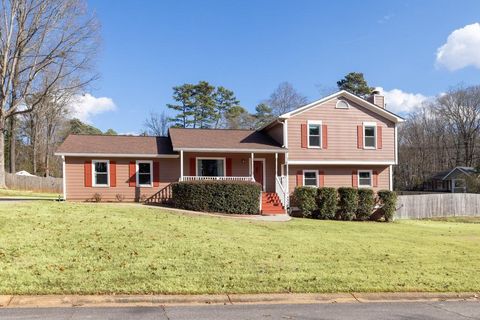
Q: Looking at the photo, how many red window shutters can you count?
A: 14